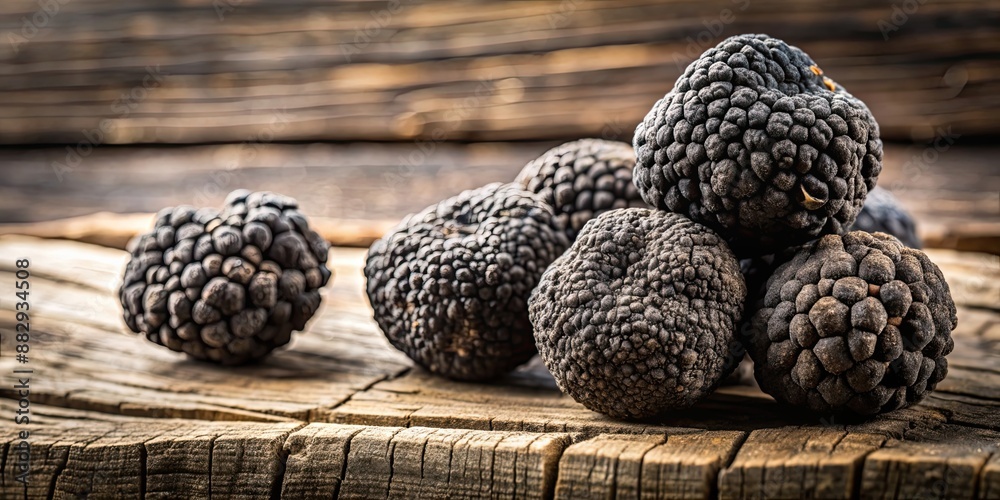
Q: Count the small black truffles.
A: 7